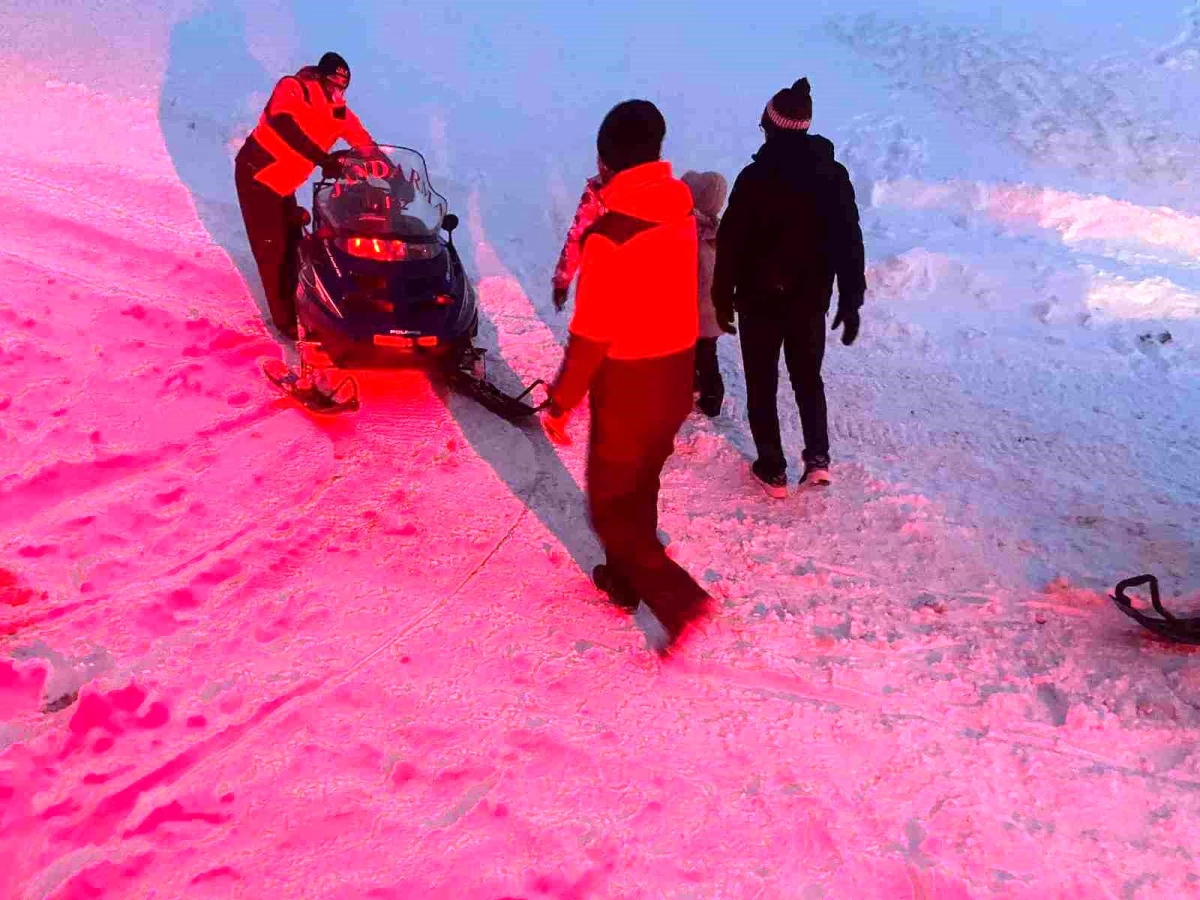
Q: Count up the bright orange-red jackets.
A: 2